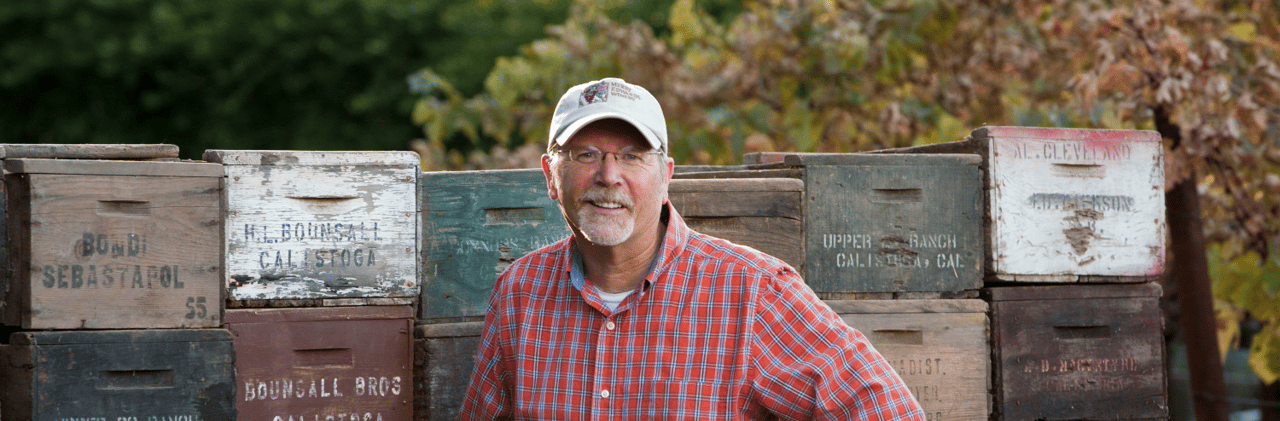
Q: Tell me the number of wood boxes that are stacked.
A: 11